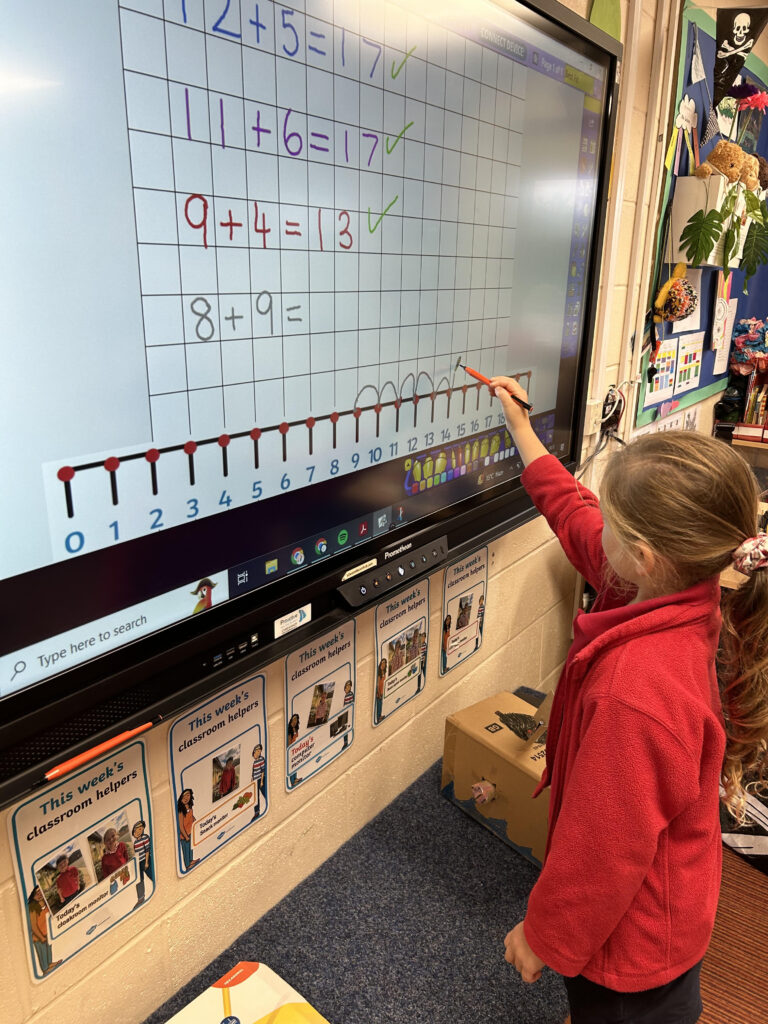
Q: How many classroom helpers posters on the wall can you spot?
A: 5